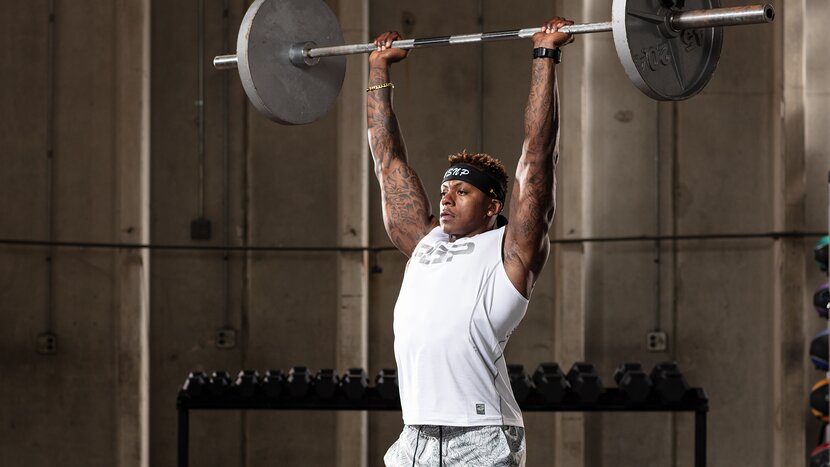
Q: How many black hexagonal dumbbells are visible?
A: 13